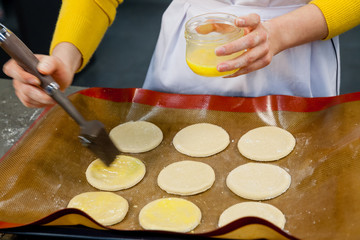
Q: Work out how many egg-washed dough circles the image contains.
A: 3